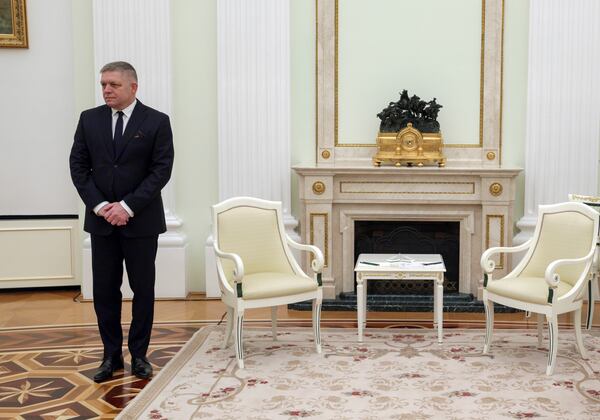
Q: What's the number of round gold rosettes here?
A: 4